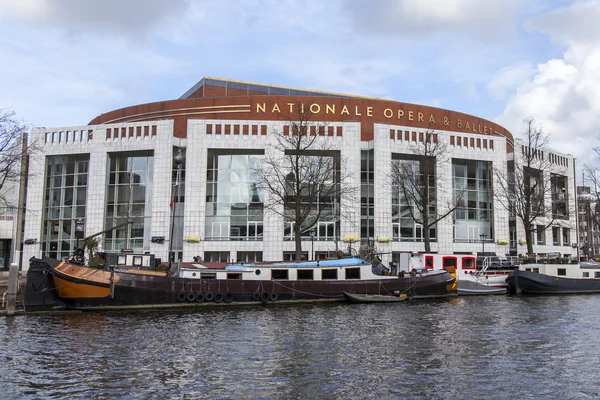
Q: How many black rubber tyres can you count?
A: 9